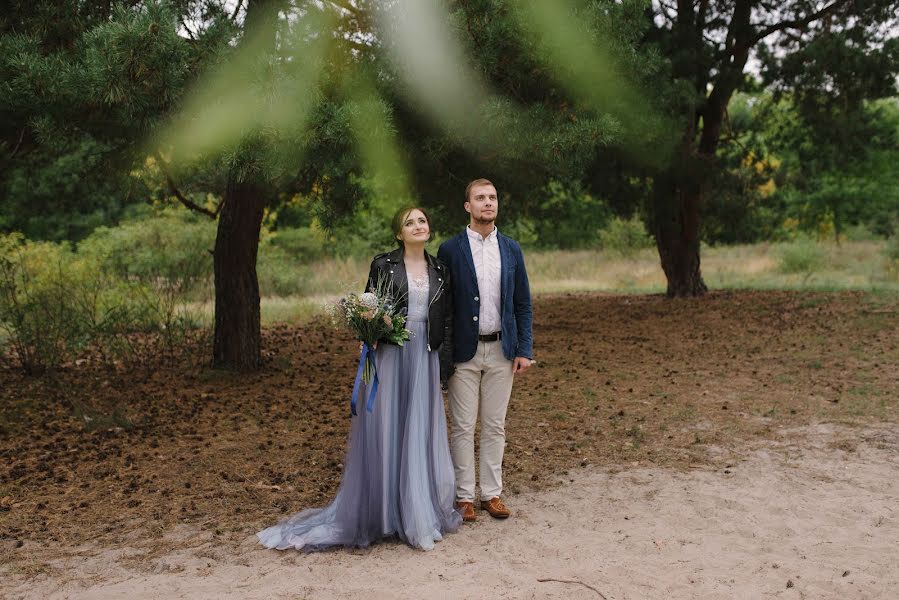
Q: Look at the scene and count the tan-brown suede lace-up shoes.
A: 2